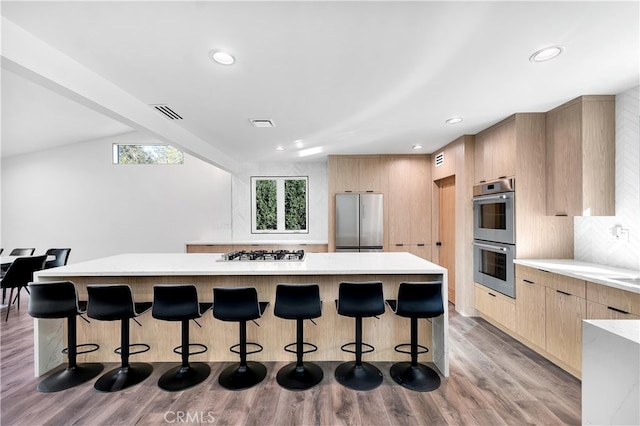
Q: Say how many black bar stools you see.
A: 7